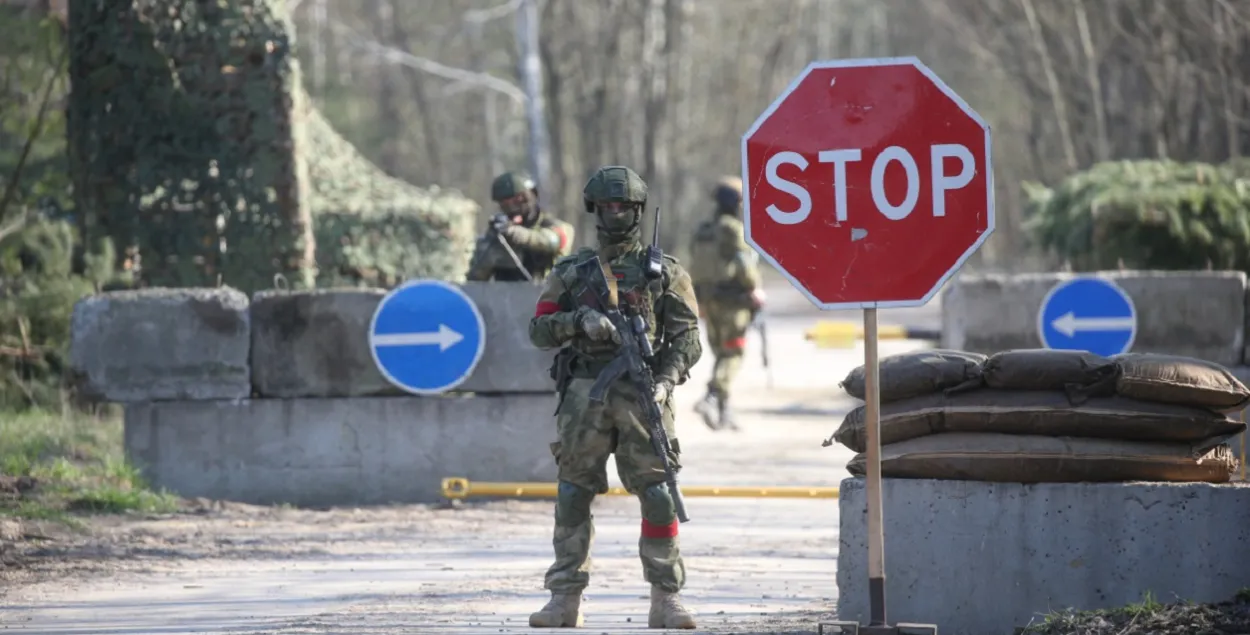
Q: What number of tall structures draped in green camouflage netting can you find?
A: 1